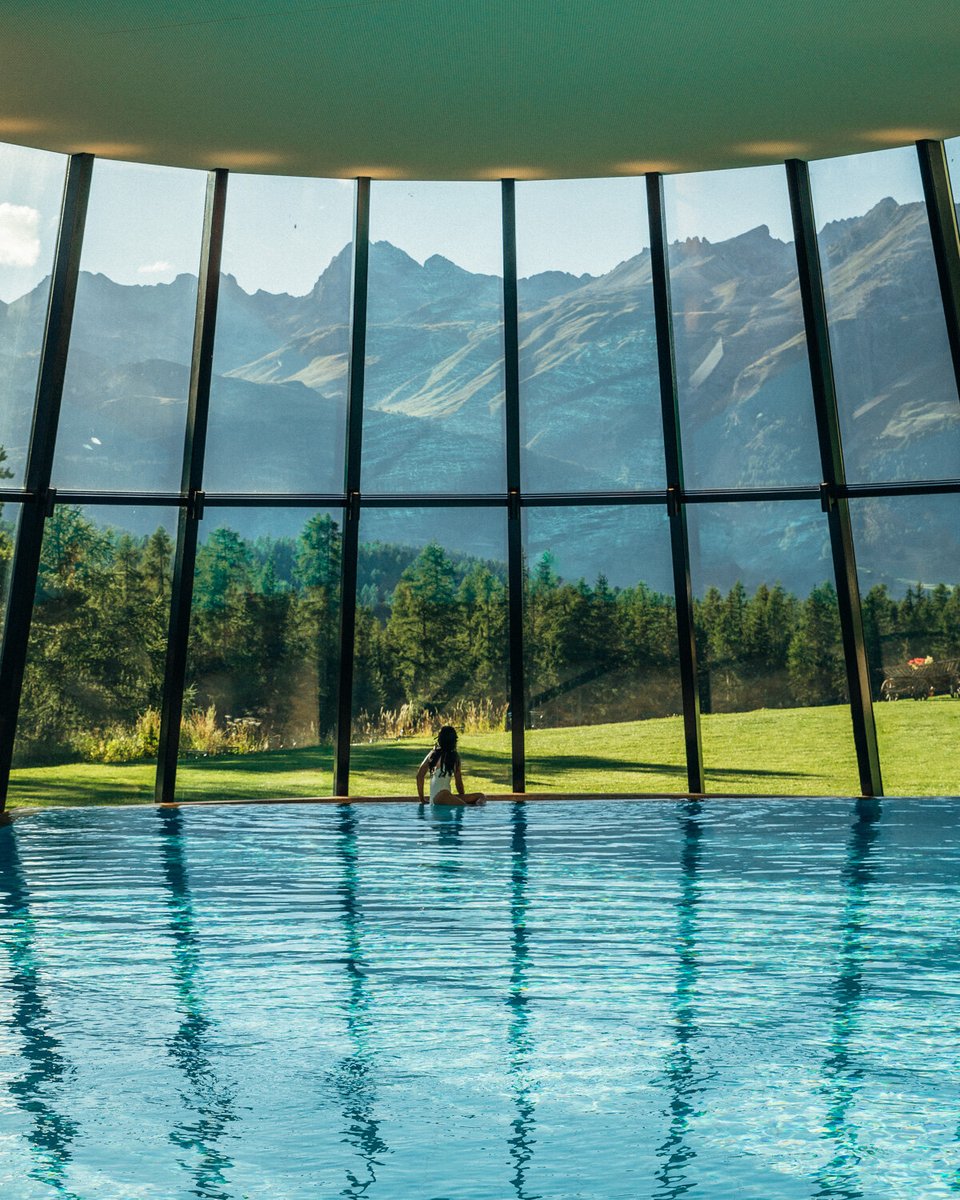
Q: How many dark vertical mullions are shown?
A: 7